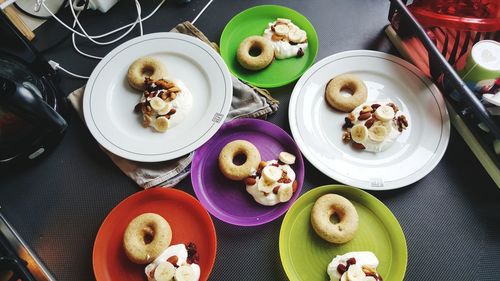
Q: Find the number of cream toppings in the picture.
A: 6